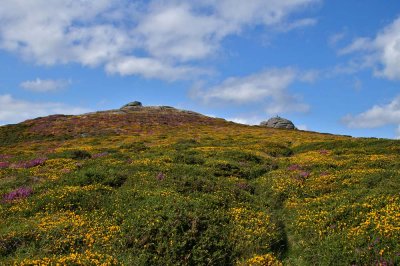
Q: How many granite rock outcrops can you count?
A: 2